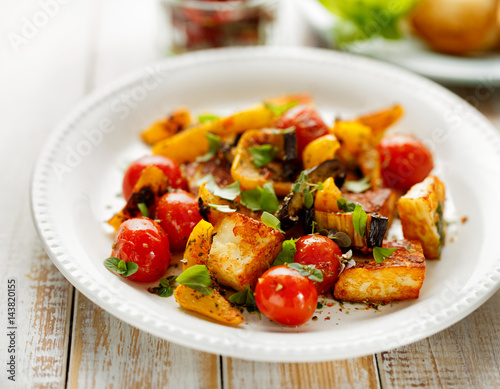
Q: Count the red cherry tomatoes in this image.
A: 7